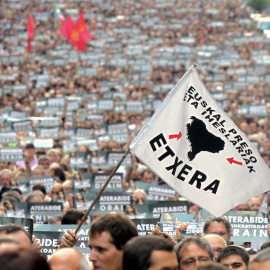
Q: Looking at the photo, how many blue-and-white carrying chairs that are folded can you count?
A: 0